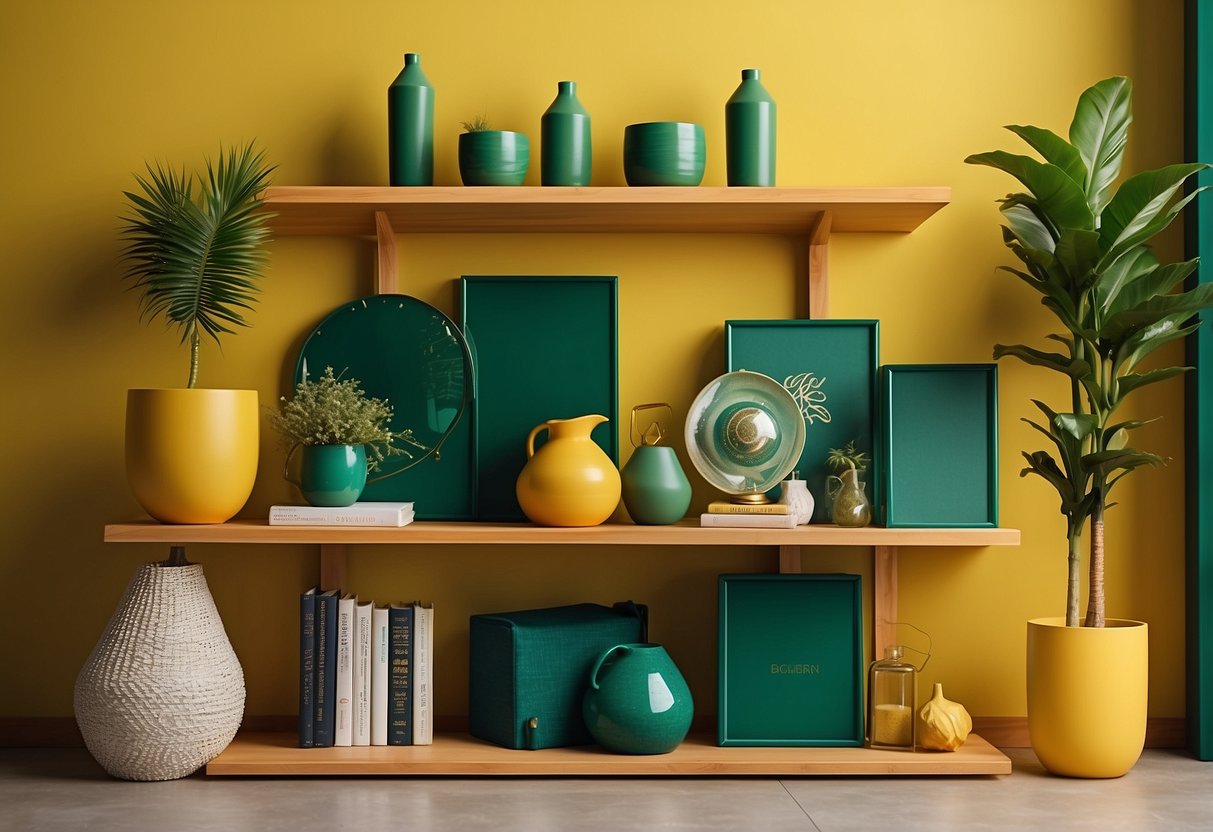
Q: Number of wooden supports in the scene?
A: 5